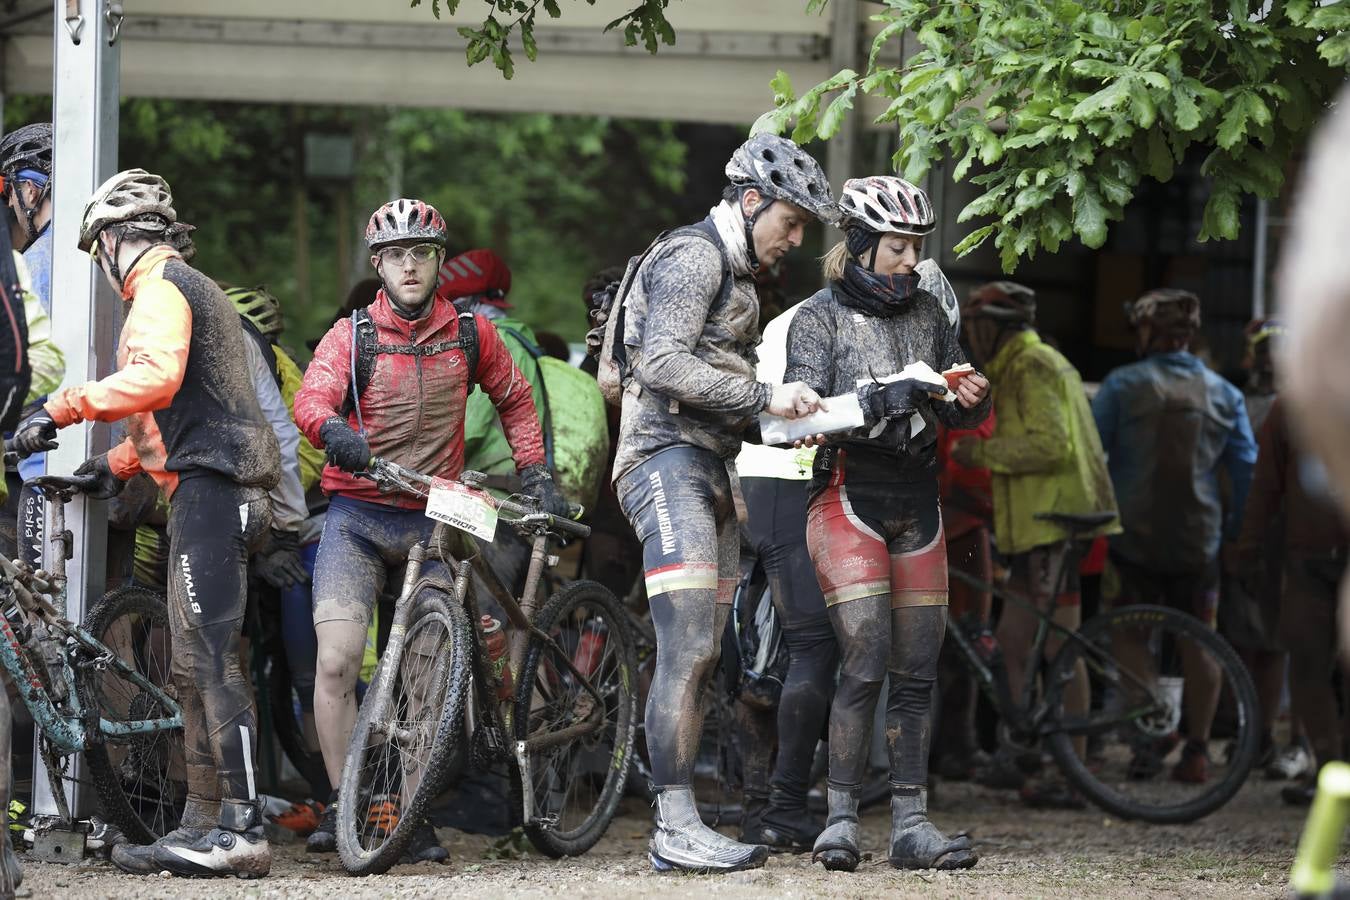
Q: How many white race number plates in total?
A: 1